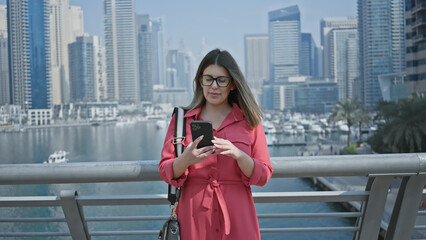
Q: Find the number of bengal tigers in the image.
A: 0